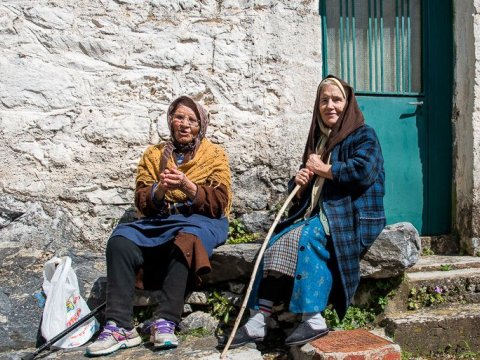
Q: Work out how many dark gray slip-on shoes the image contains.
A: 2